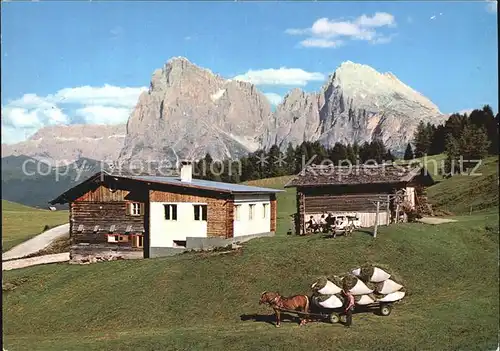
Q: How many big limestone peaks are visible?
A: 2